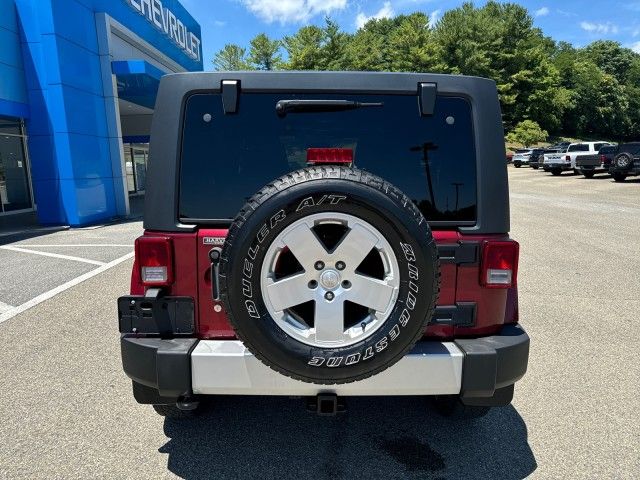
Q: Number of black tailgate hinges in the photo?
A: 2